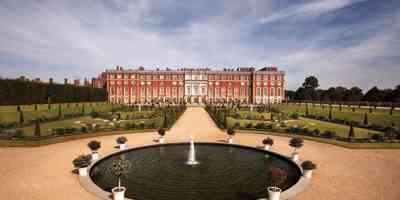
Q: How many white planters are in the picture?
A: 10